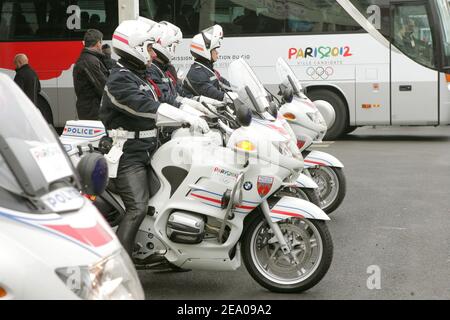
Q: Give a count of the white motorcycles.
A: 4